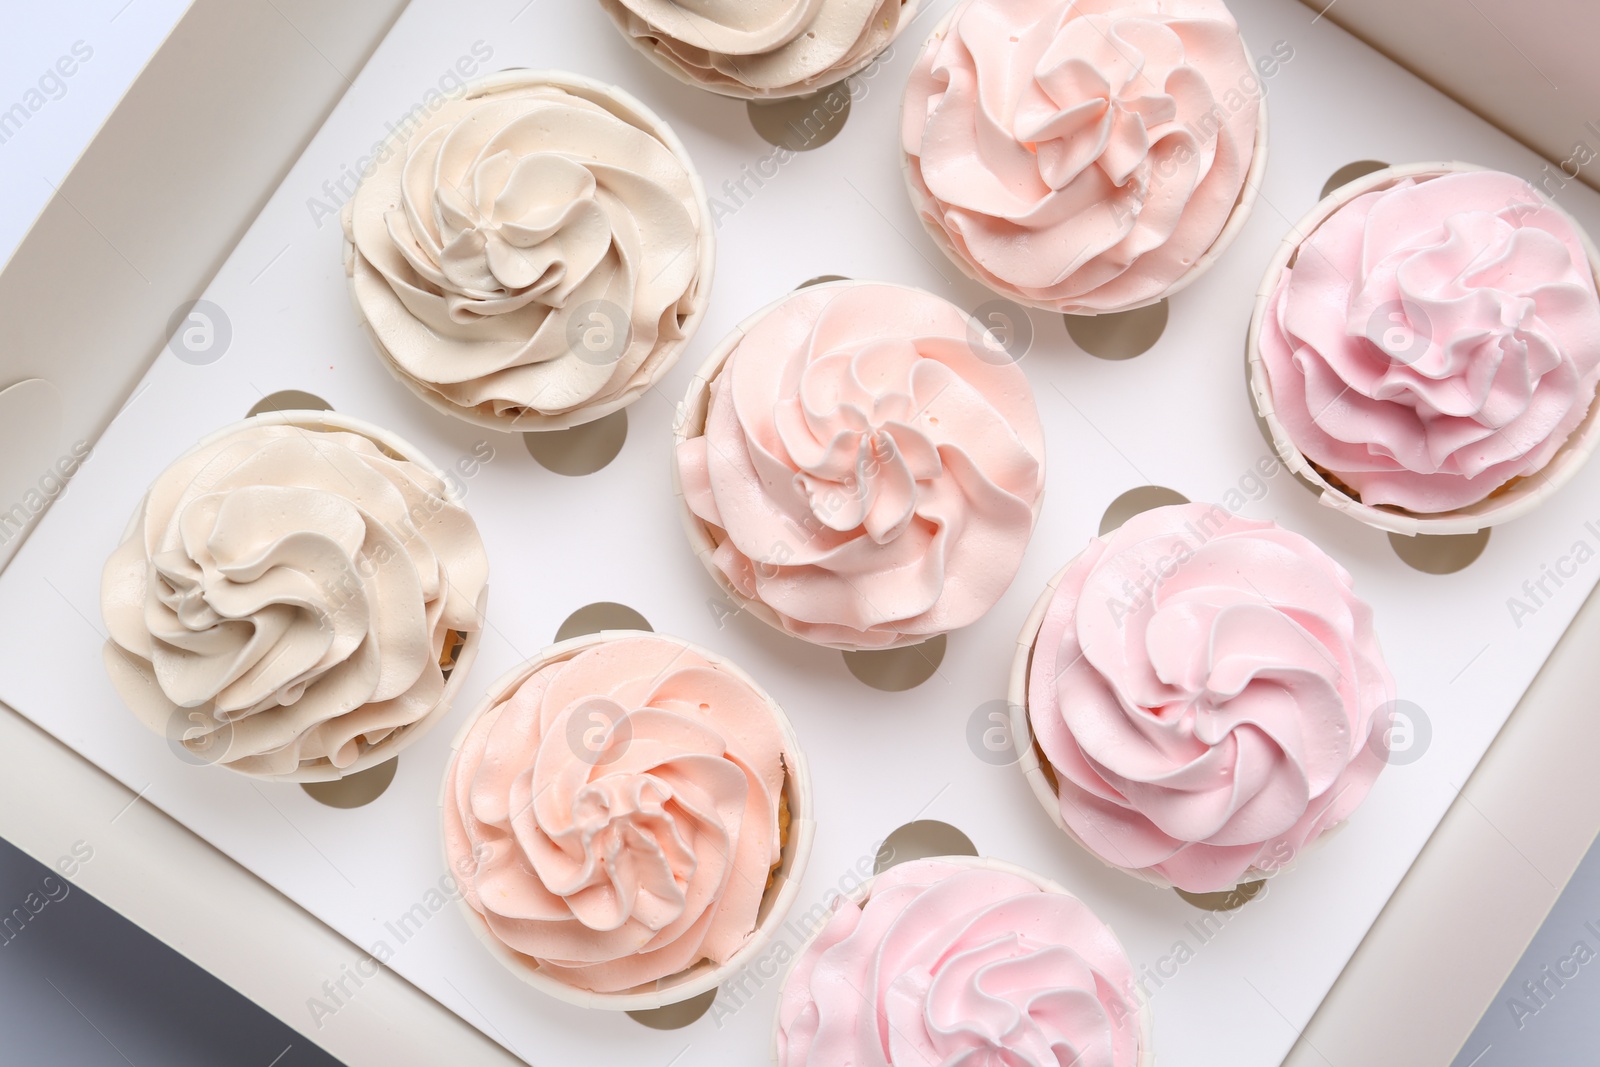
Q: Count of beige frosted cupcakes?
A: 3